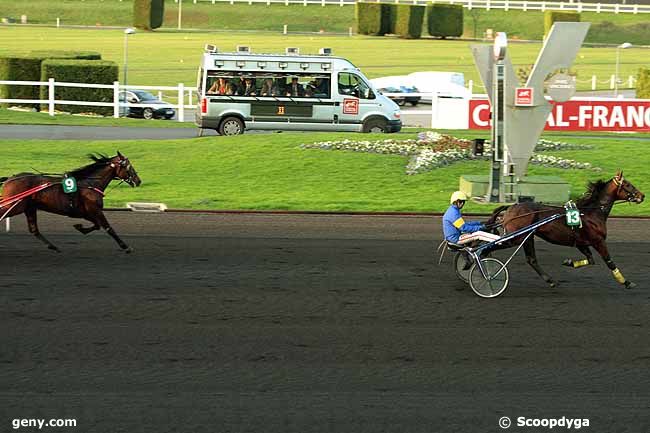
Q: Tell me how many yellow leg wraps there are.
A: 2